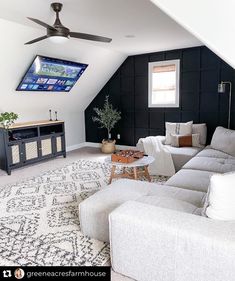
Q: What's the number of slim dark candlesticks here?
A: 2